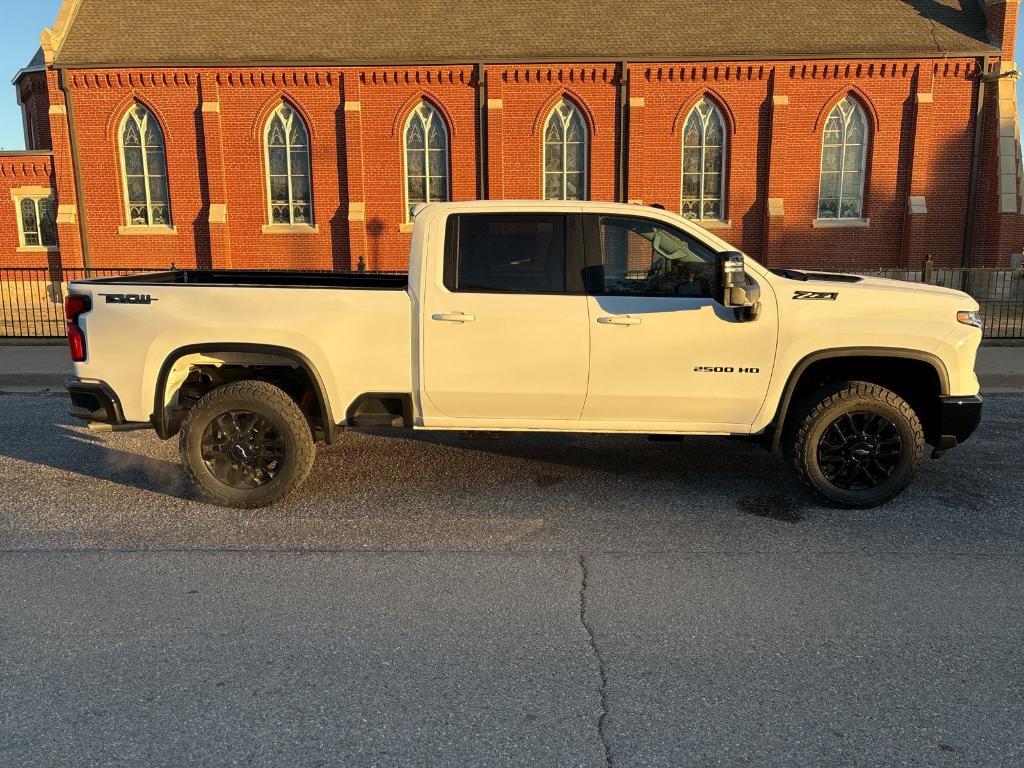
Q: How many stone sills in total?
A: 6